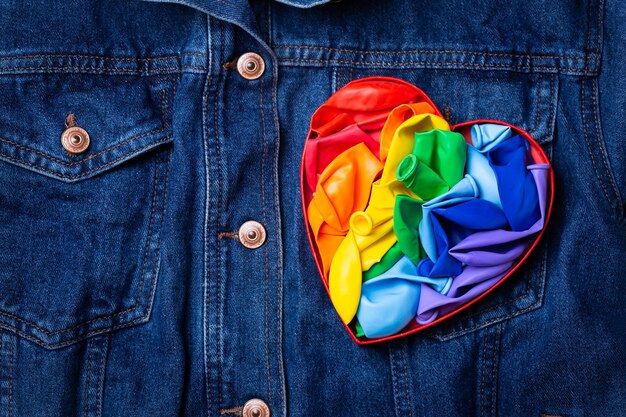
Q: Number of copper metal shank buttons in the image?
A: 4